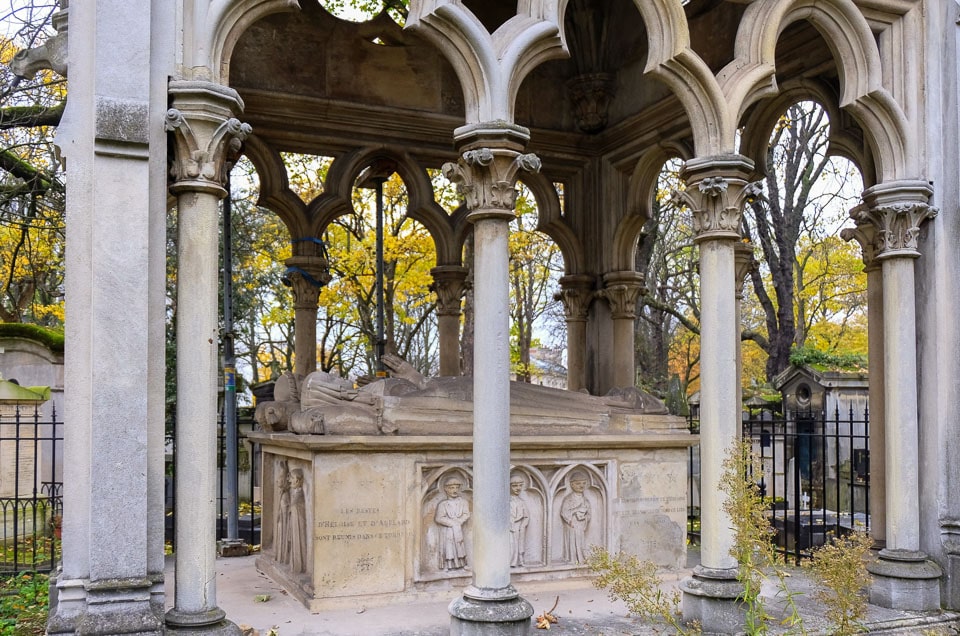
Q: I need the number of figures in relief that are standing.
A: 5